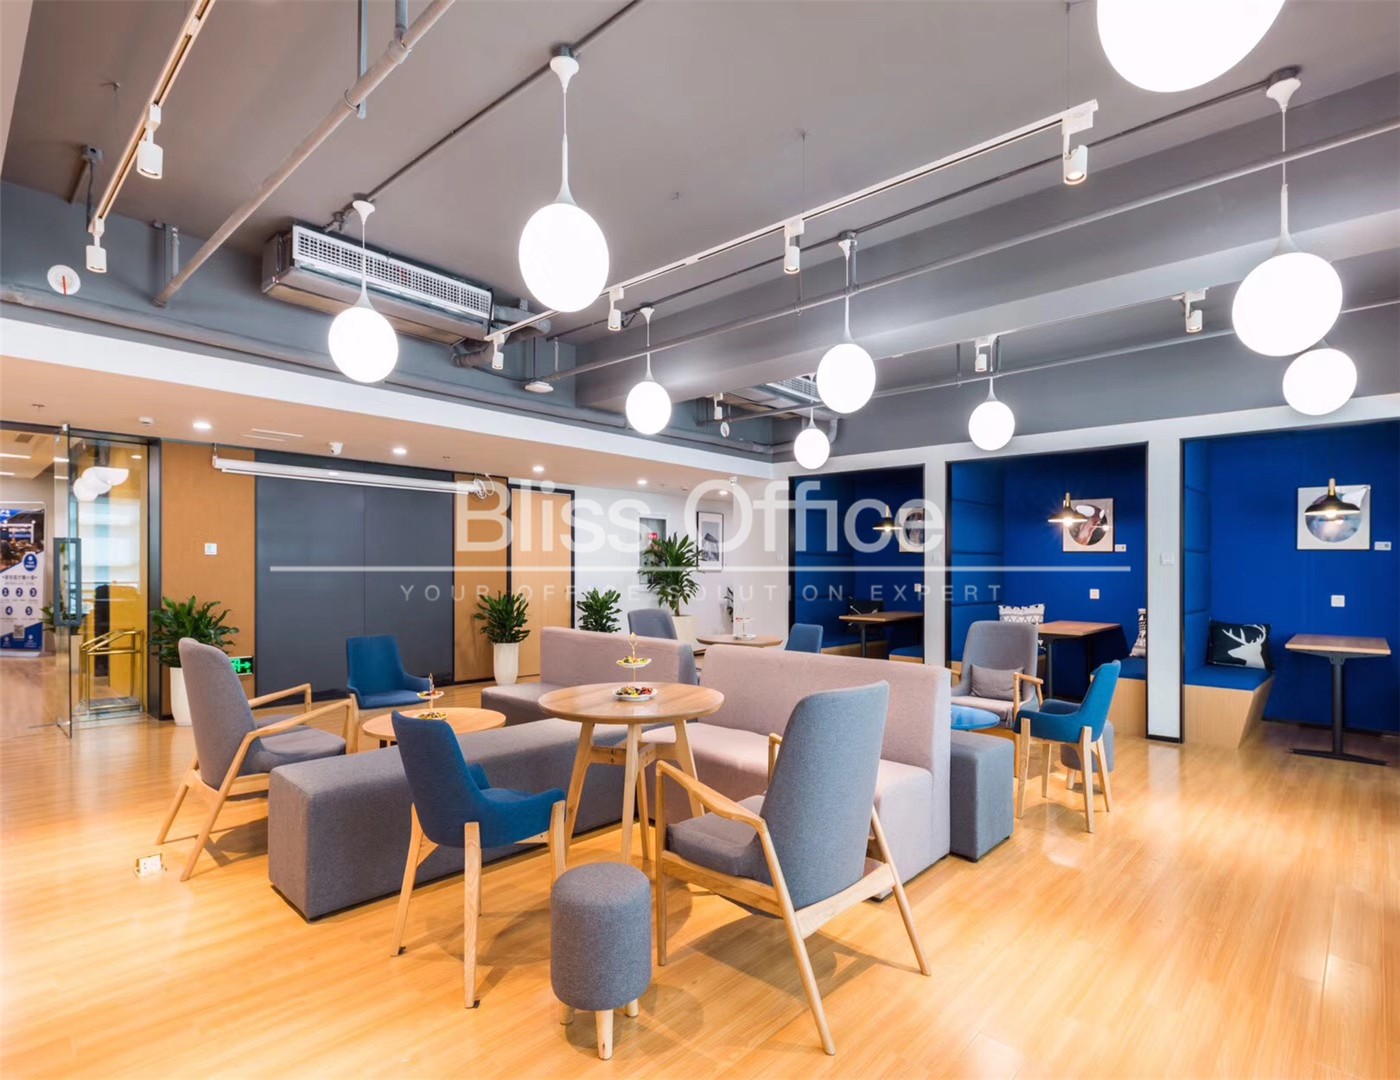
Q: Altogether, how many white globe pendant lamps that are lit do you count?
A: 9